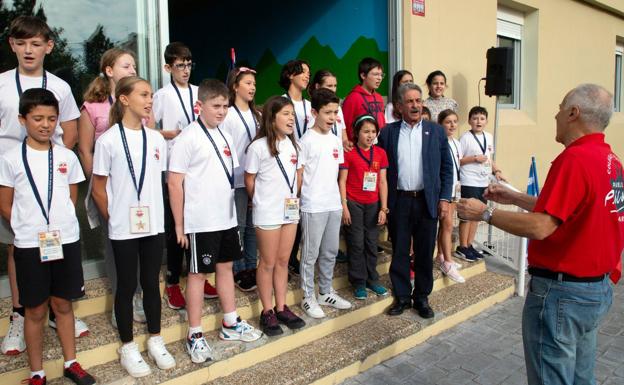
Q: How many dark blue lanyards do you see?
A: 14